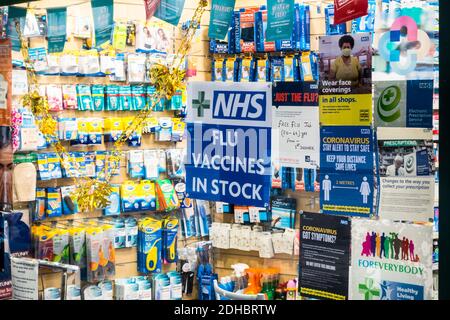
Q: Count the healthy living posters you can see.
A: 1